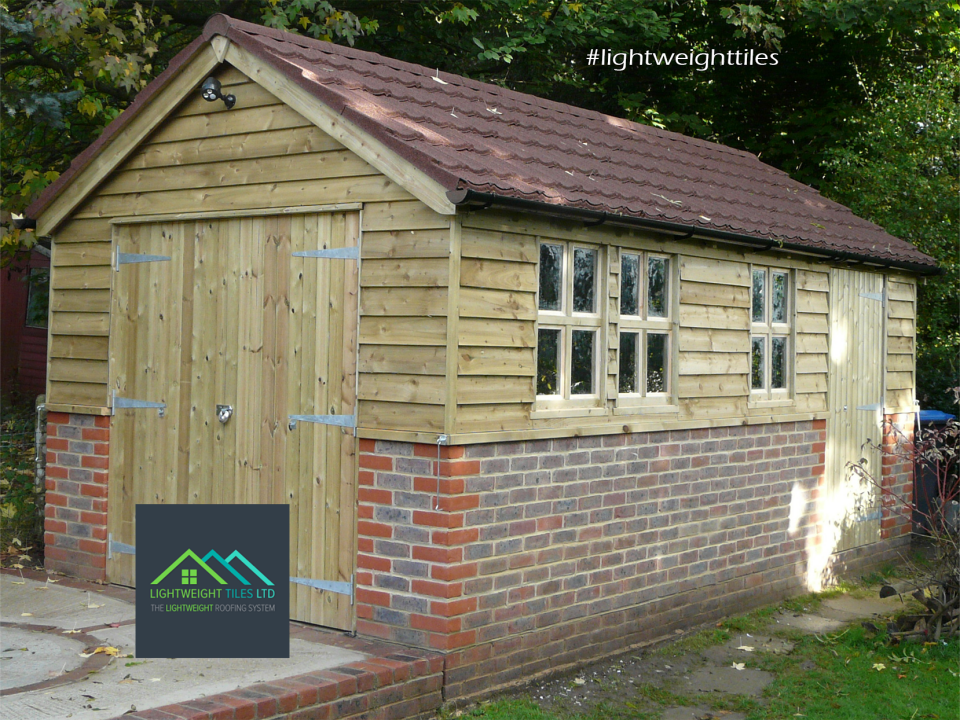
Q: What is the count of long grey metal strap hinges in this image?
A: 9